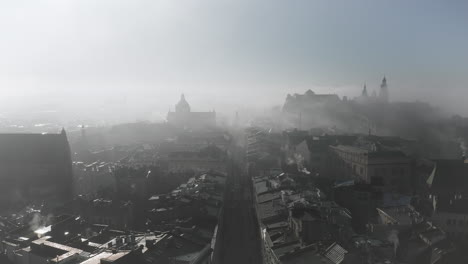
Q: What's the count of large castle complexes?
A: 1